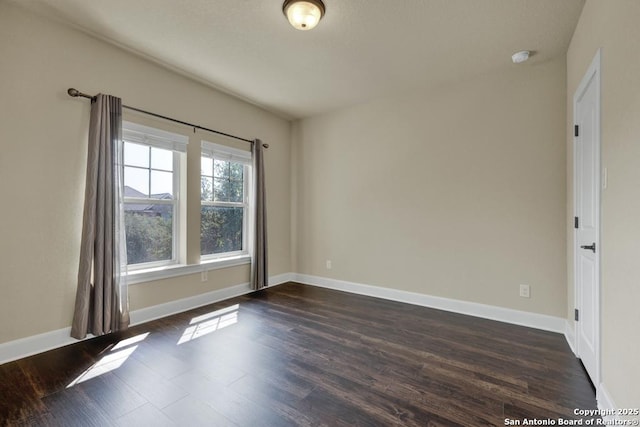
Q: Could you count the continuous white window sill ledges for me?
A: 1